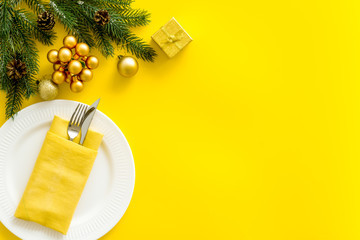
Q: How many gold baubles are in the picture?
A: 11